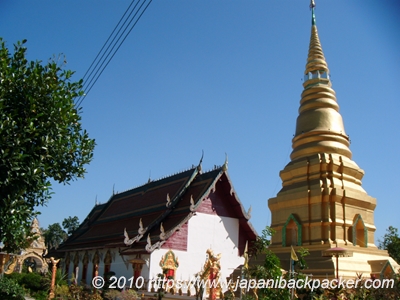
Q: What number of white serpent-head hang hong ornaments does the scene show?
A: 7